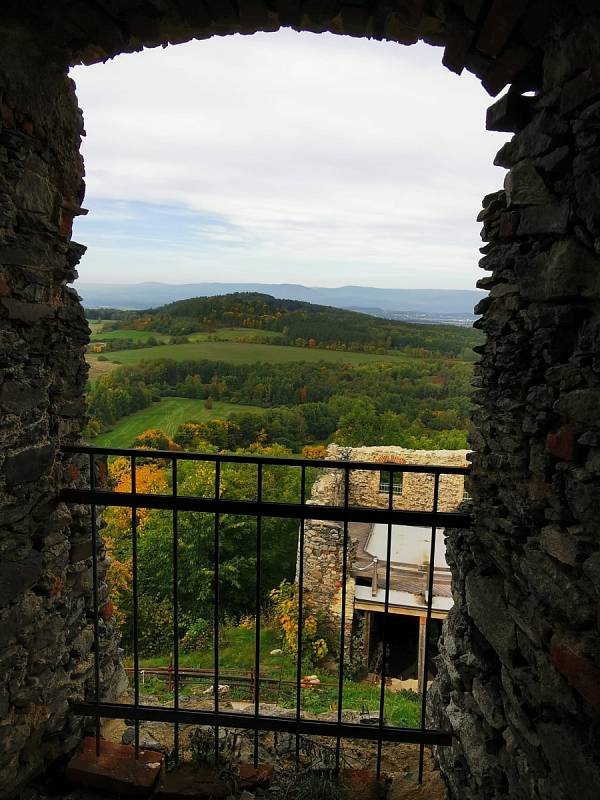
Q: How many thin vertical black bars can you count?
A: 9